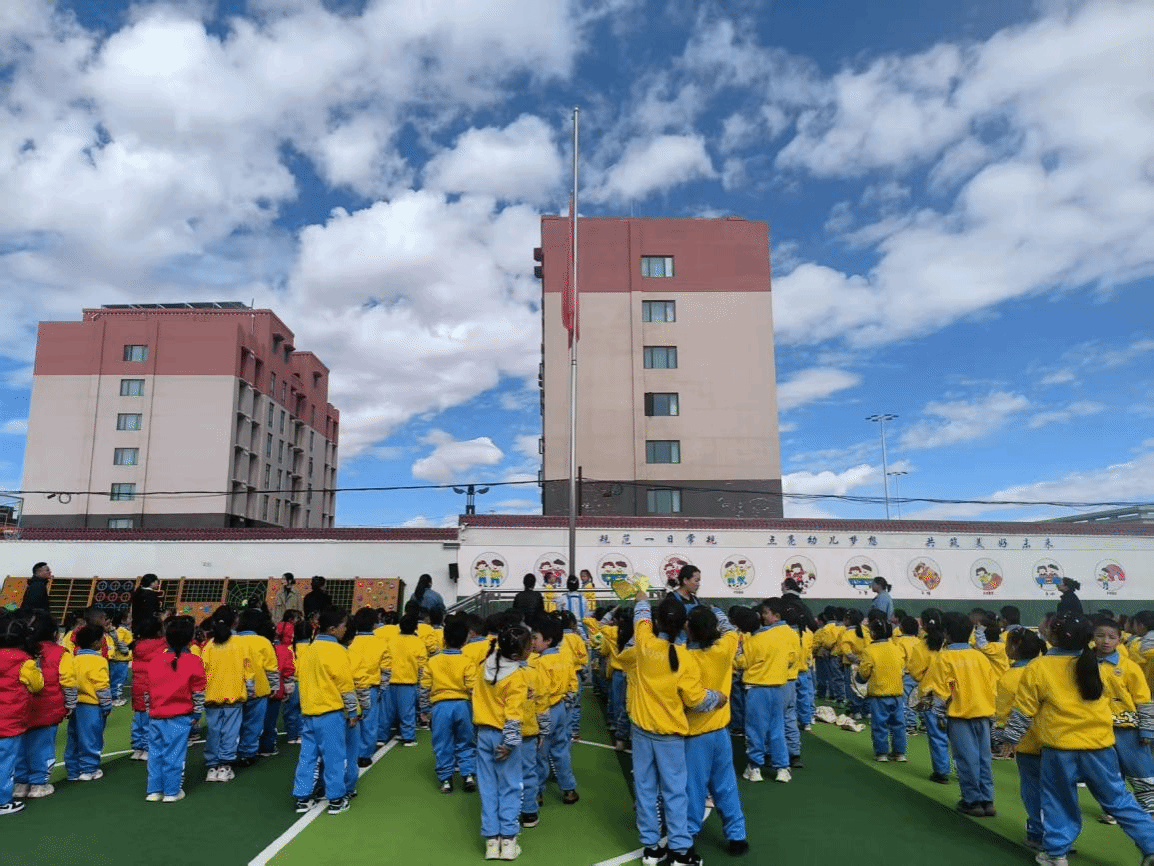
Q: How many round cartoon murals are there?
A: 11